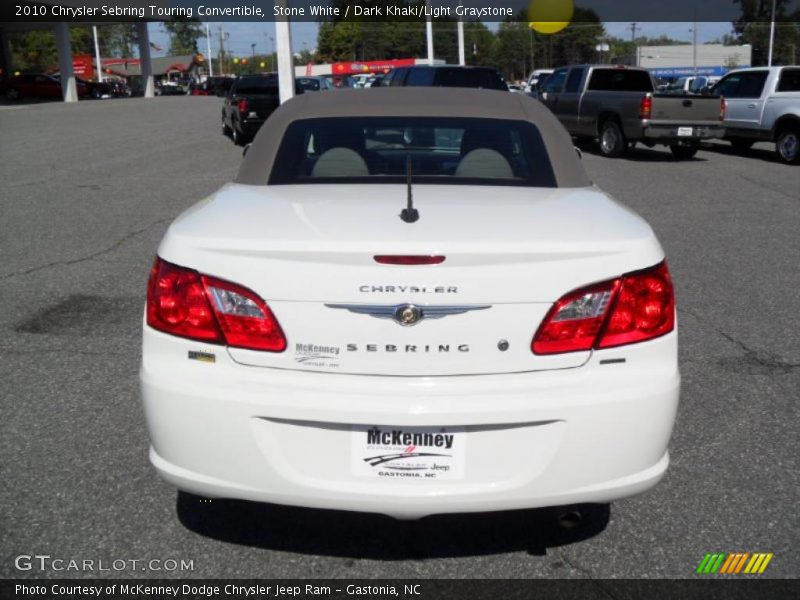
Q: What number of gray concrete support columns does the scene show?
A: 2